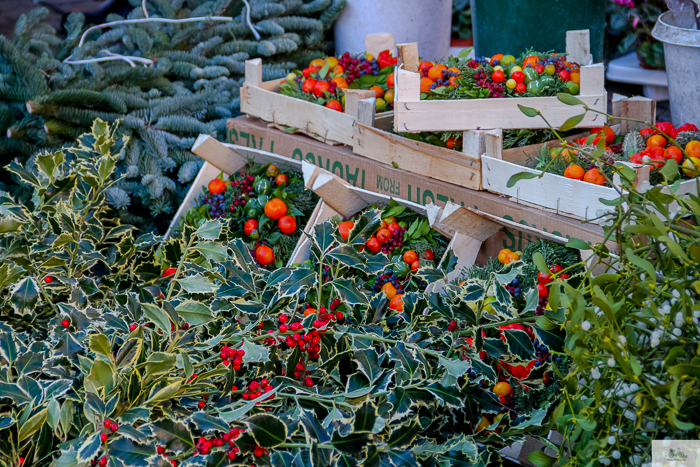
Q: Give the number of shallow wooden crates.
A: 7